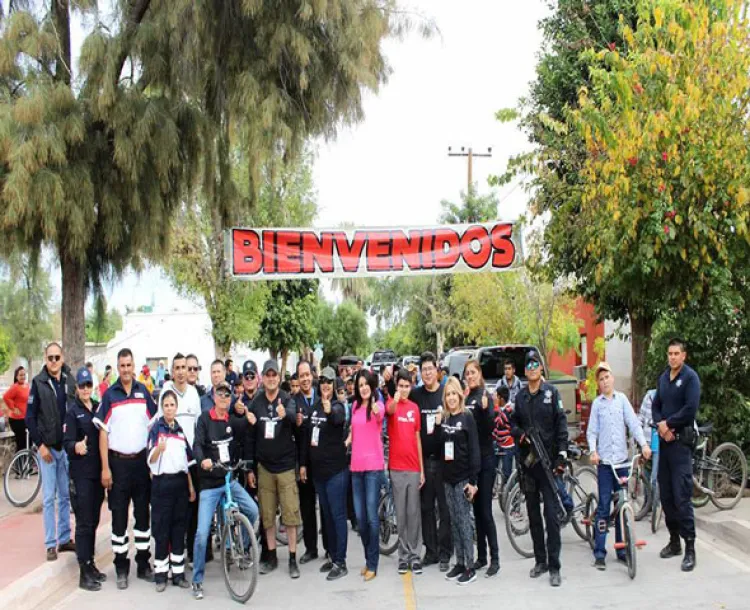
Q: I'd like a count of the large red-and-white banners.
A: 1